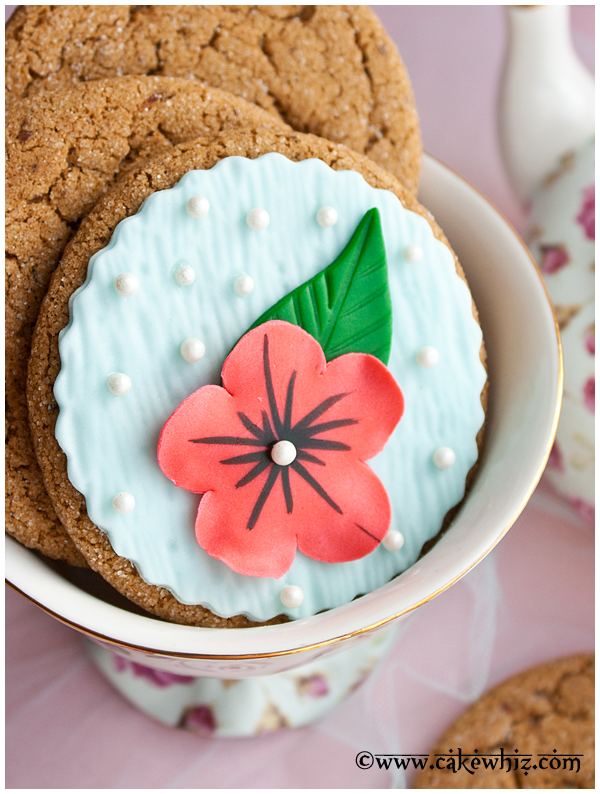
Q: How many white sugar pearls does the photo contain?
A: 15